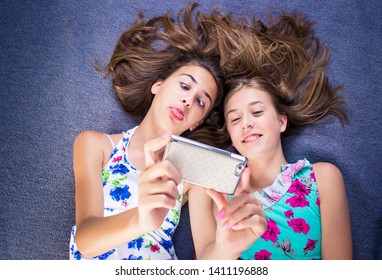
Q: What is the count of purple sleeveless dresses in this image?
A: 0